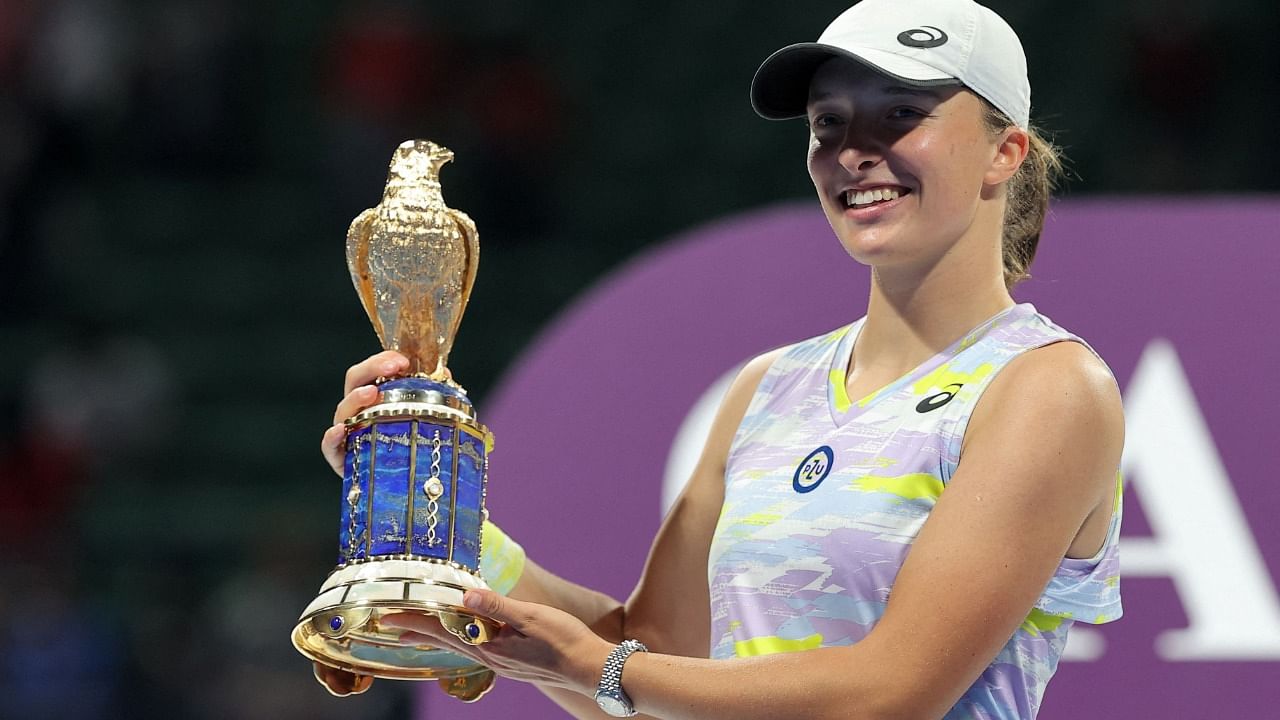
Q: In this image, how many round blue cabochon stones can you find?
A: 2